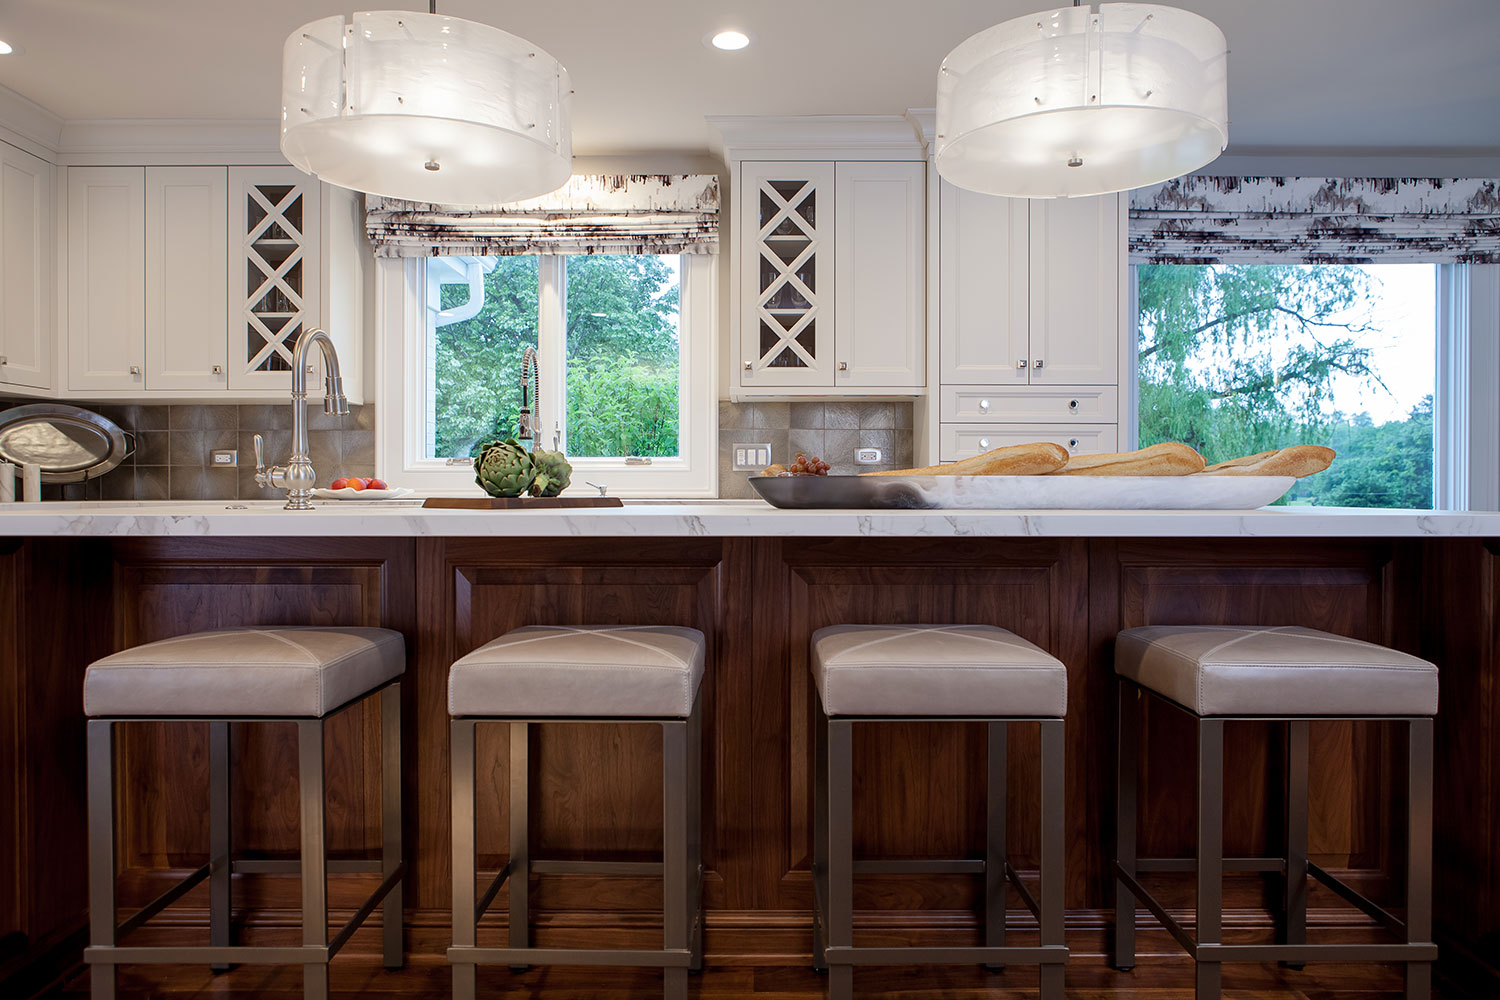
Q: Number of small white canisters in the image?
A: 2